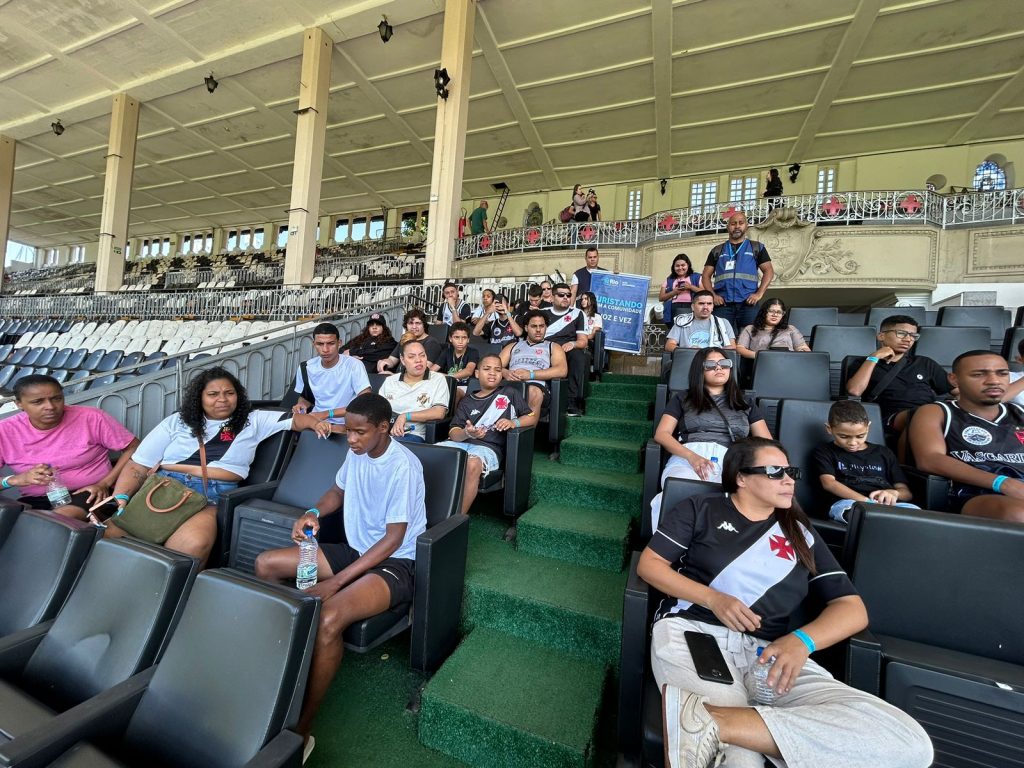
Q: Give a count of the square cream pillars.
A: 4